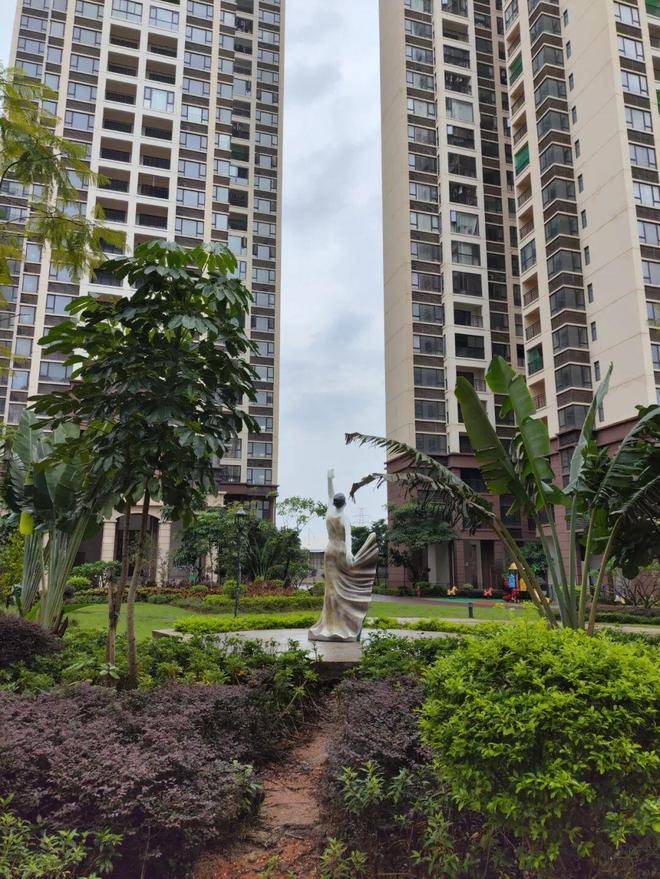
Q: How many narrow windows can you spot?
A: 12